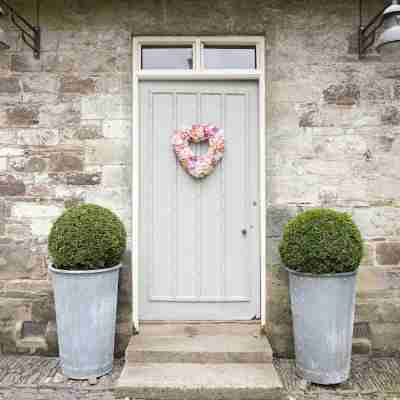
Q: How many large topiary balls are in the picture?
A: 2